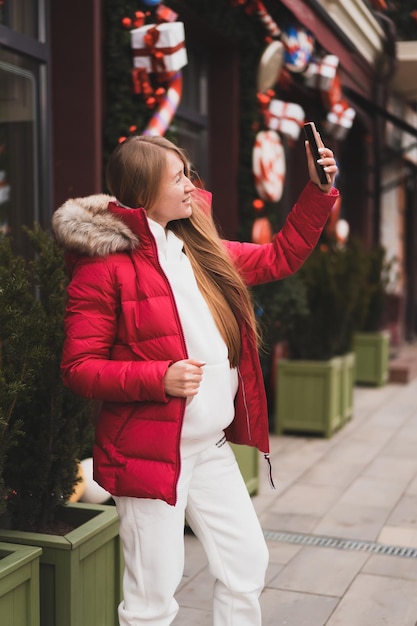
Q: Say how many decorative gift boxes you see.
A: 4